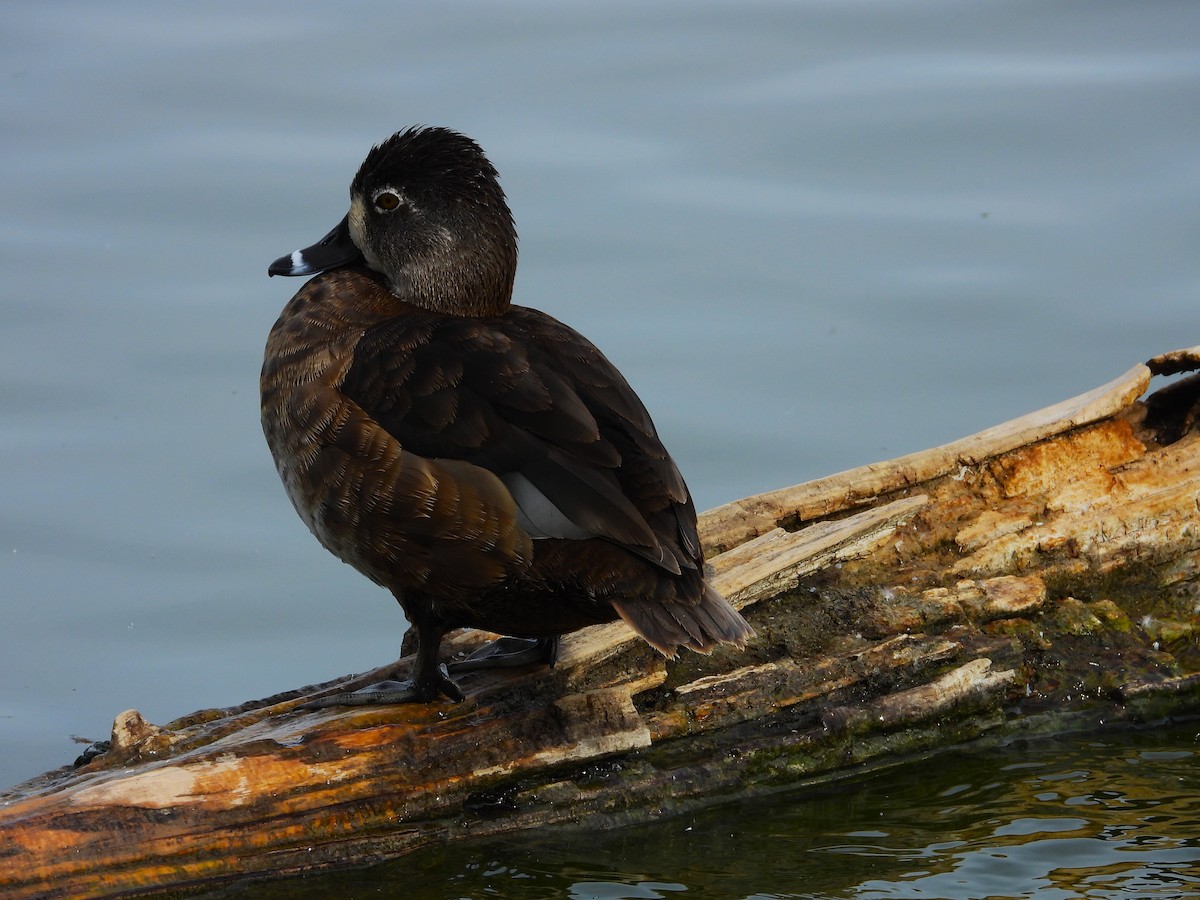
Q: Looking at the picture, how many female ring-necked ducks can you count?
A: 1